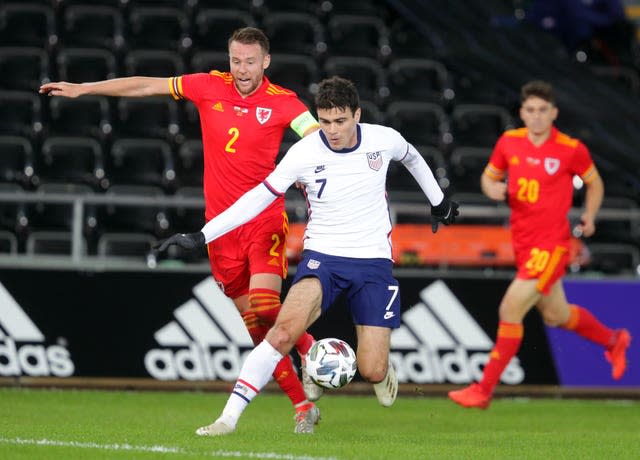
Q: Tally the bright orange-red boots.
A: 2